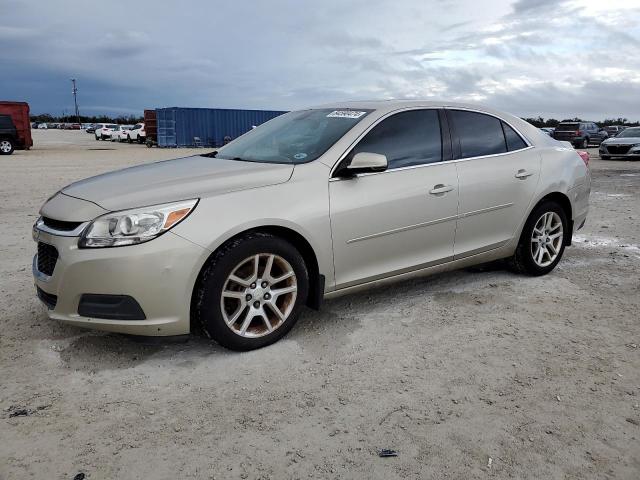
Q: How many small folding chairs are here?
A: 1